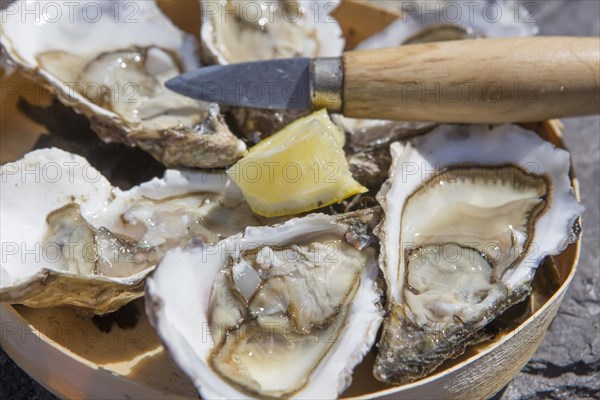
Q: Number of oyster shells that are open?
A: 6